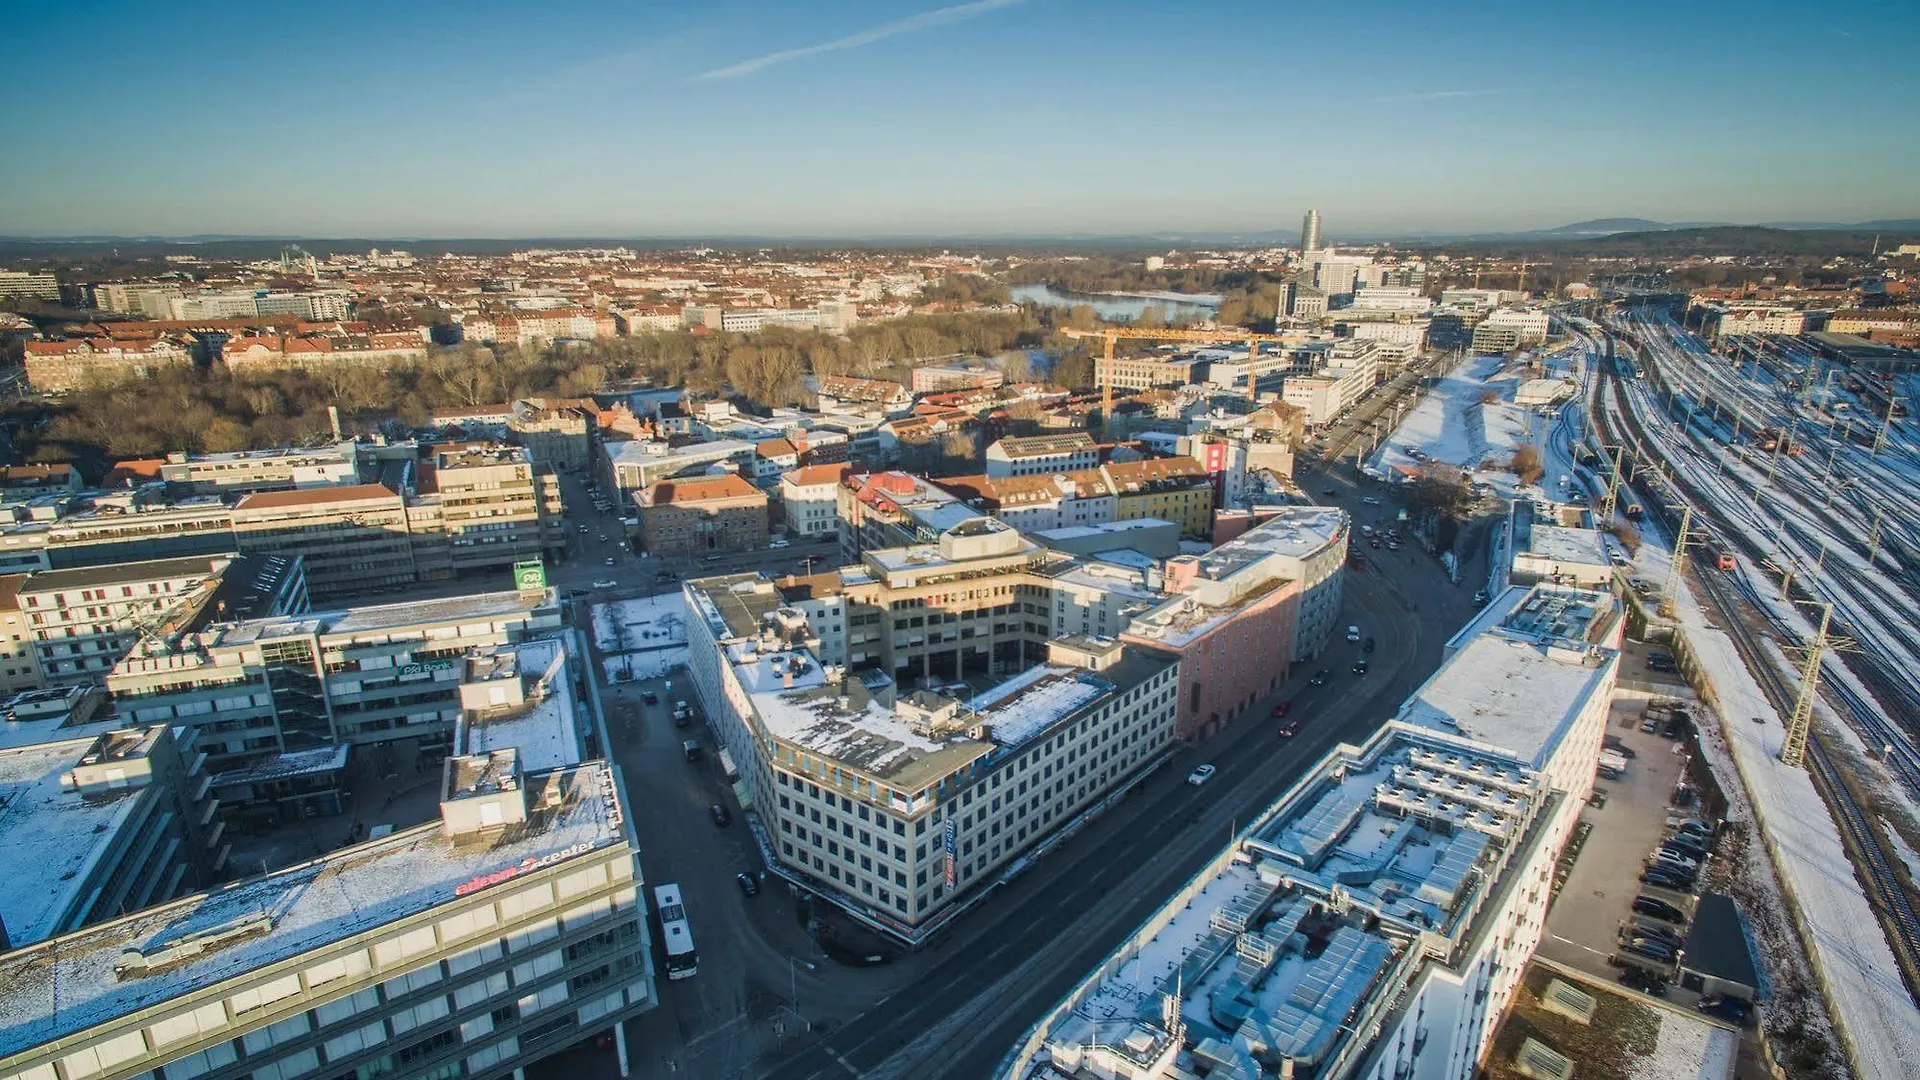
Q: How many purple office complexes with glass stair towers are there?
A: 0